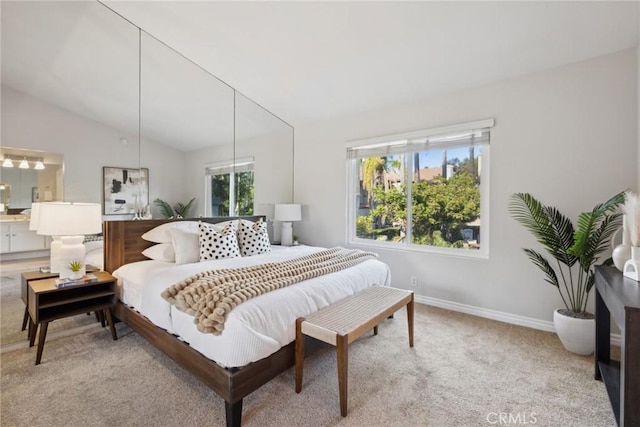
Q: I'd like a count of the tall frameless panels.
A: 3